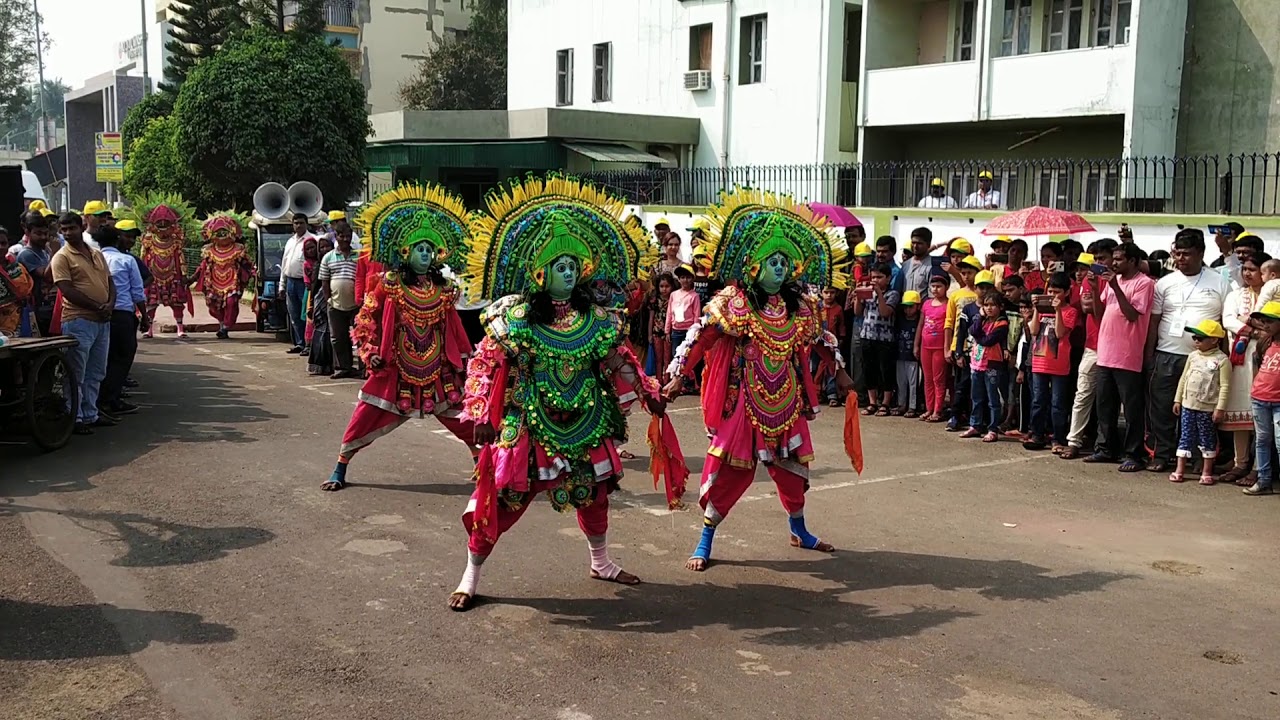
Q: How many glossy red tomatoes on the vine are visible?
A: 0